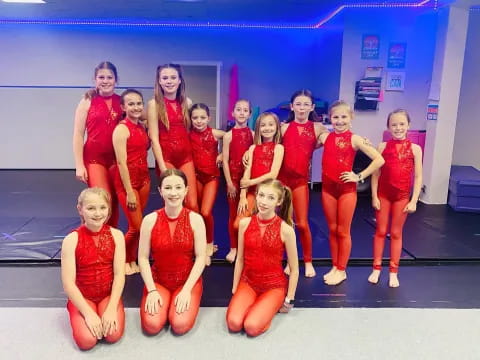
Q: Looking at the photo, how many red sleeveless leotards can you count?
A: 12